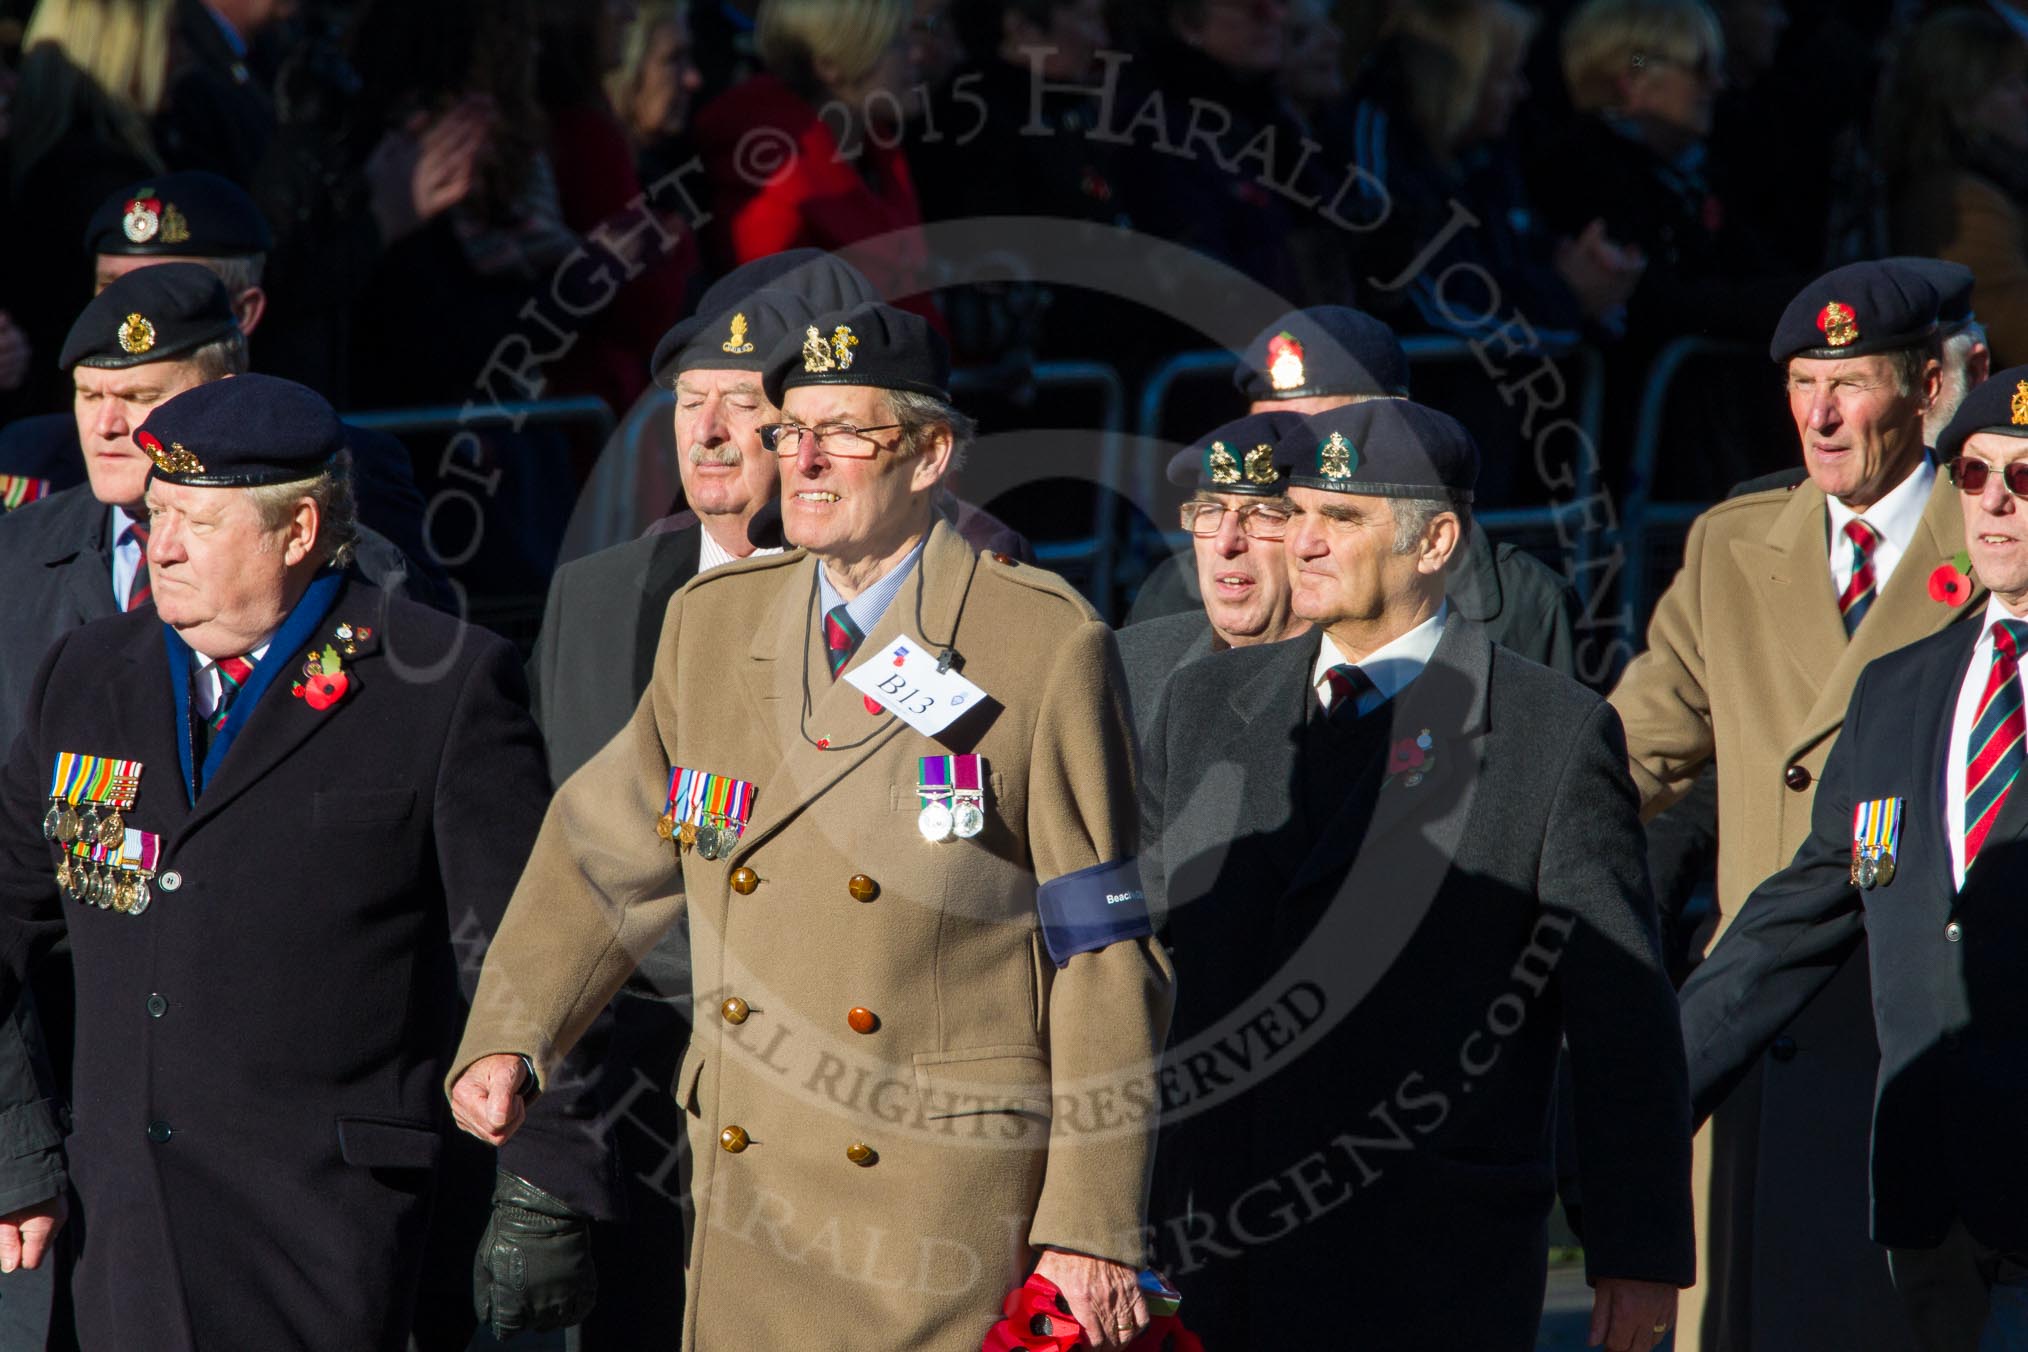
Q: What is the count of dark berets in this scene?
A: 12